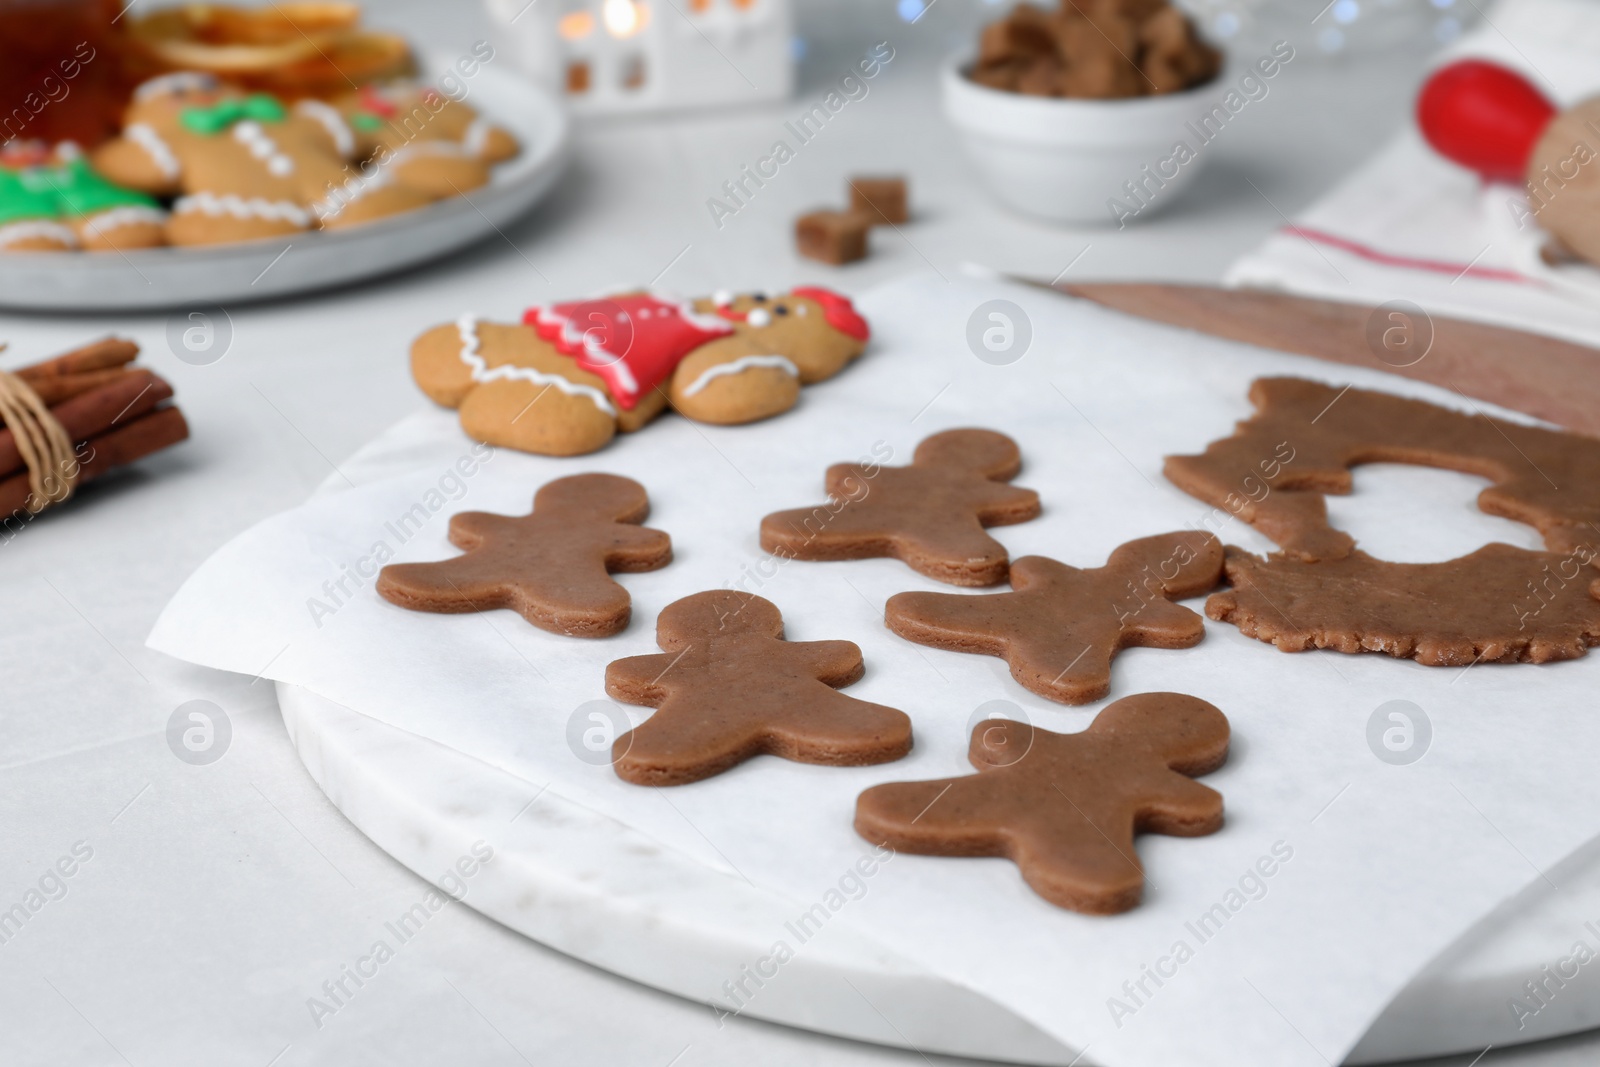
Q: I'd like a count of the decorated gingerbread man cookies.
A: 4